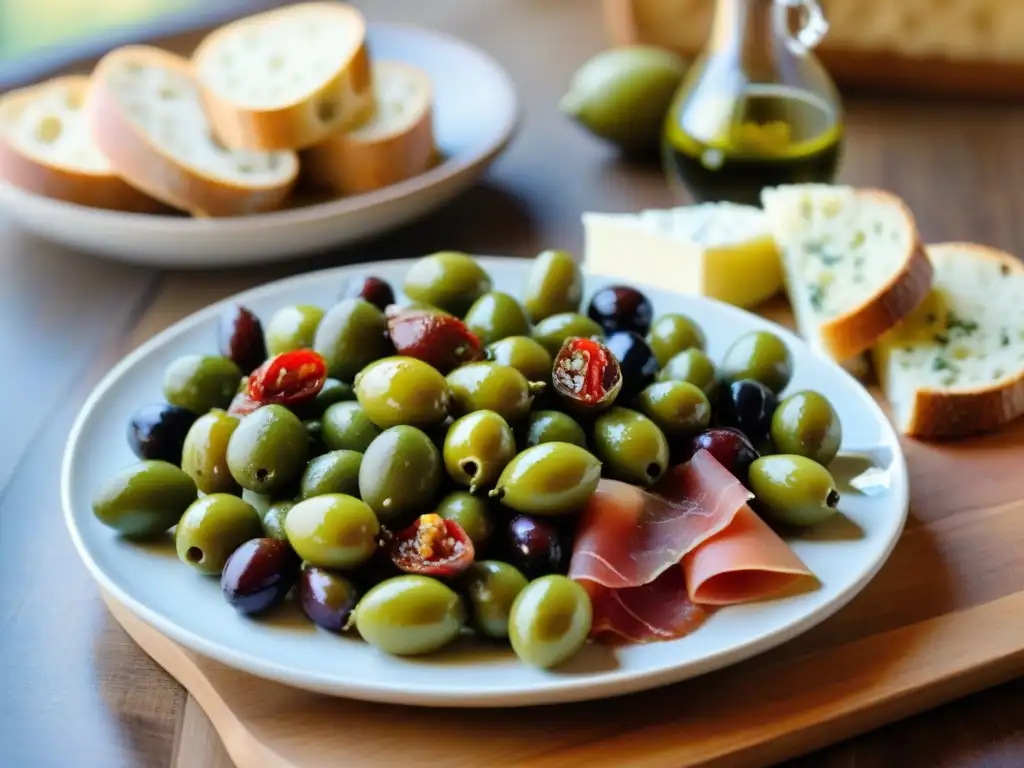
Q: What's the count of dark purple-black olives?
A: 10